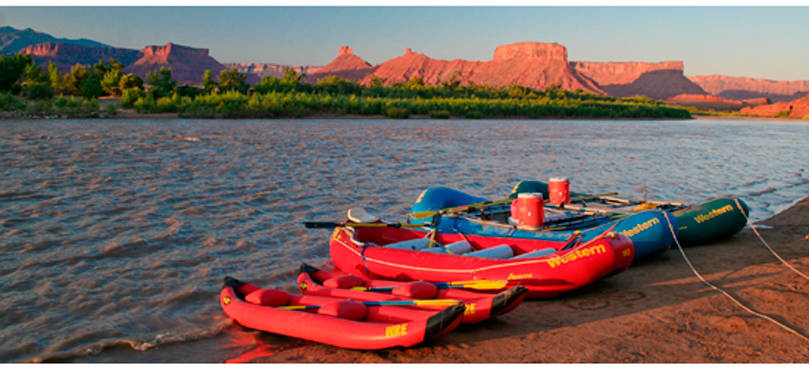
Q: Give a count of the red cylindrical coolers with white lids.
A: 2